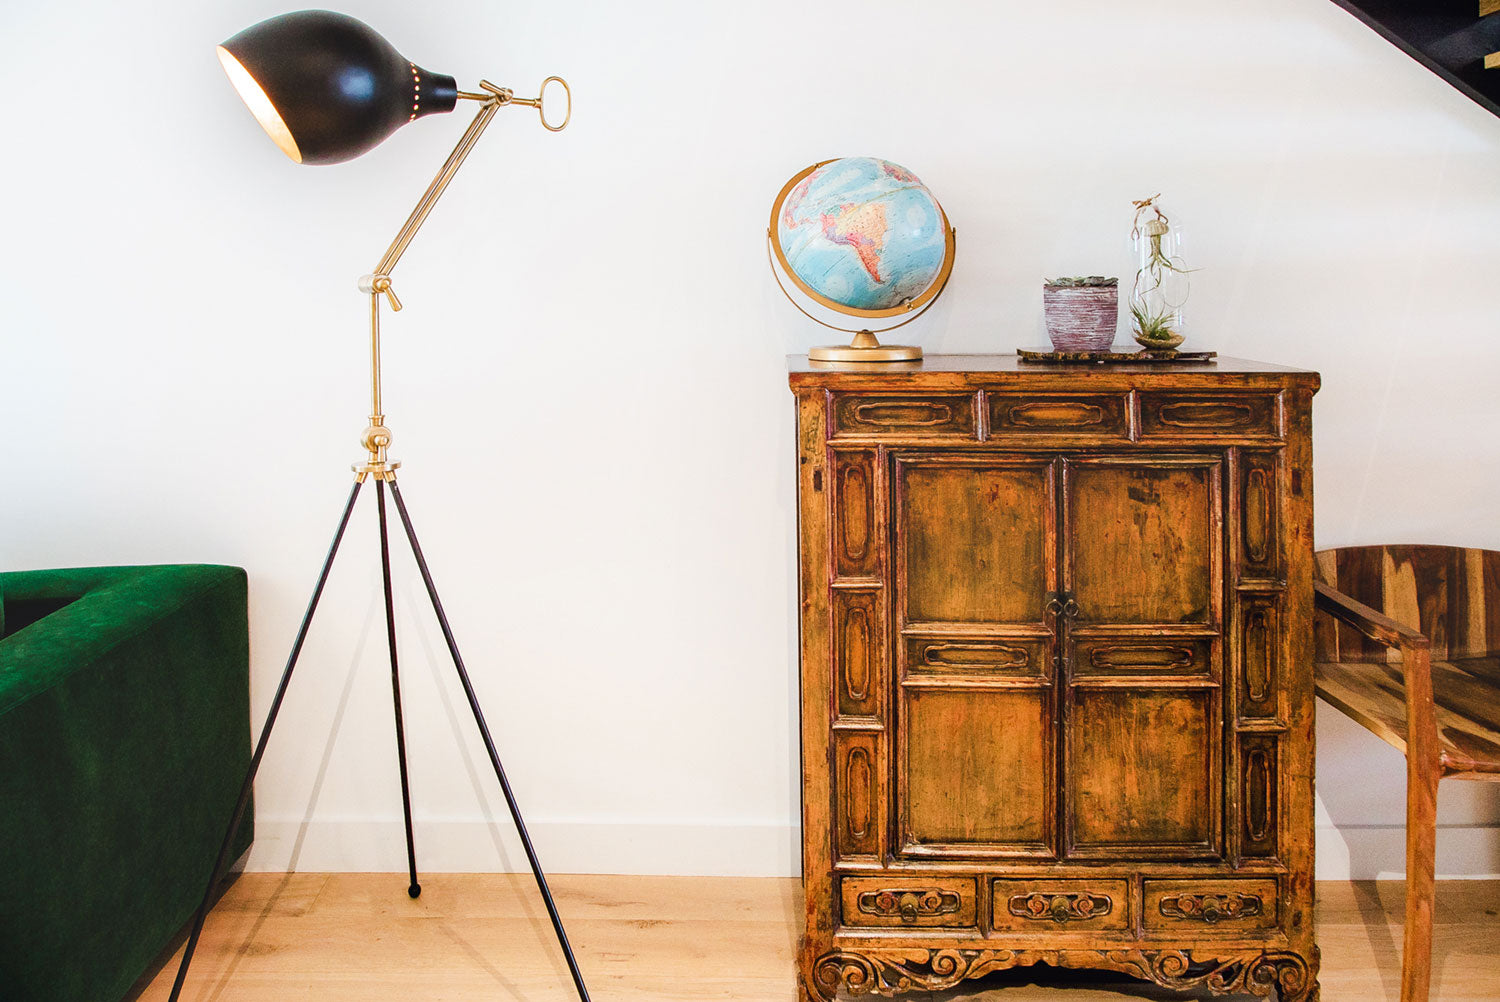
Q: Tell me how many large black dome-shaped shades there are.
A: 1